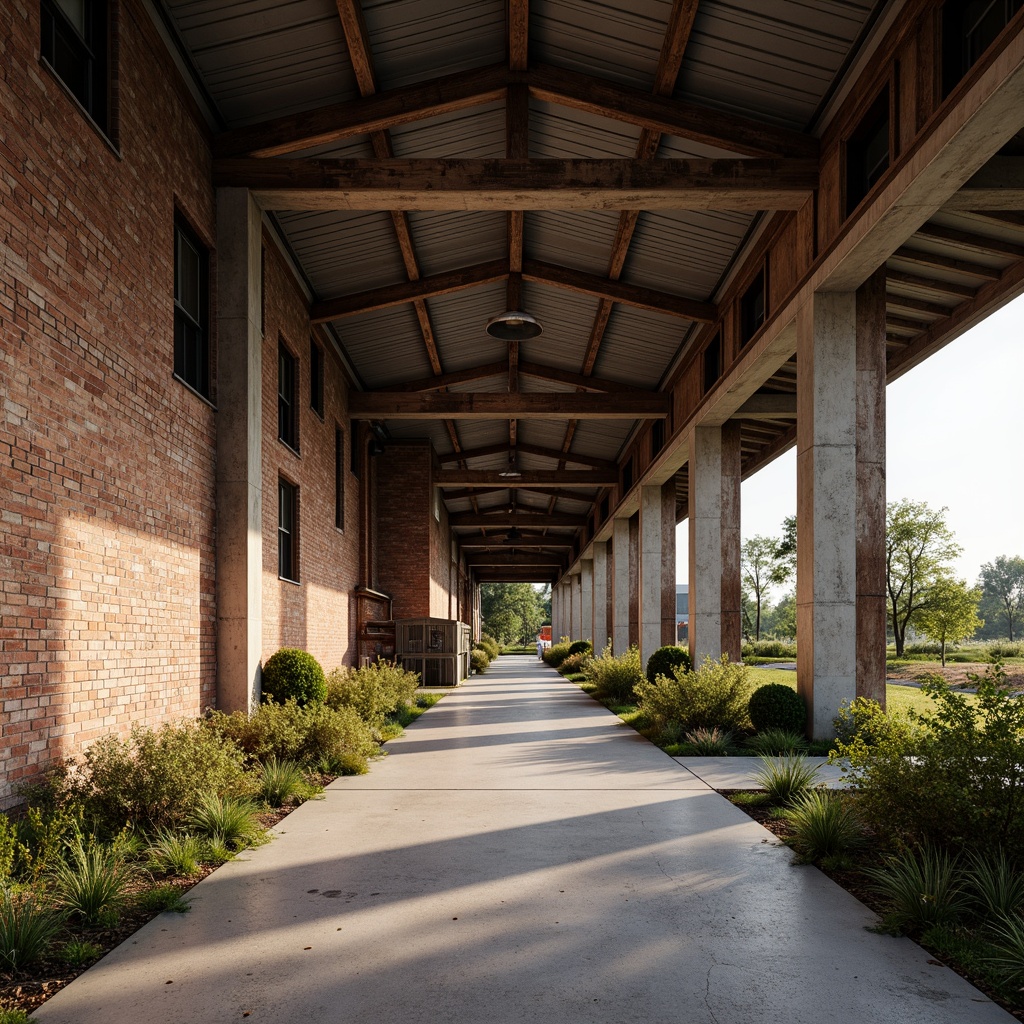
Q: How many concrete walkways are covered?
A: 1